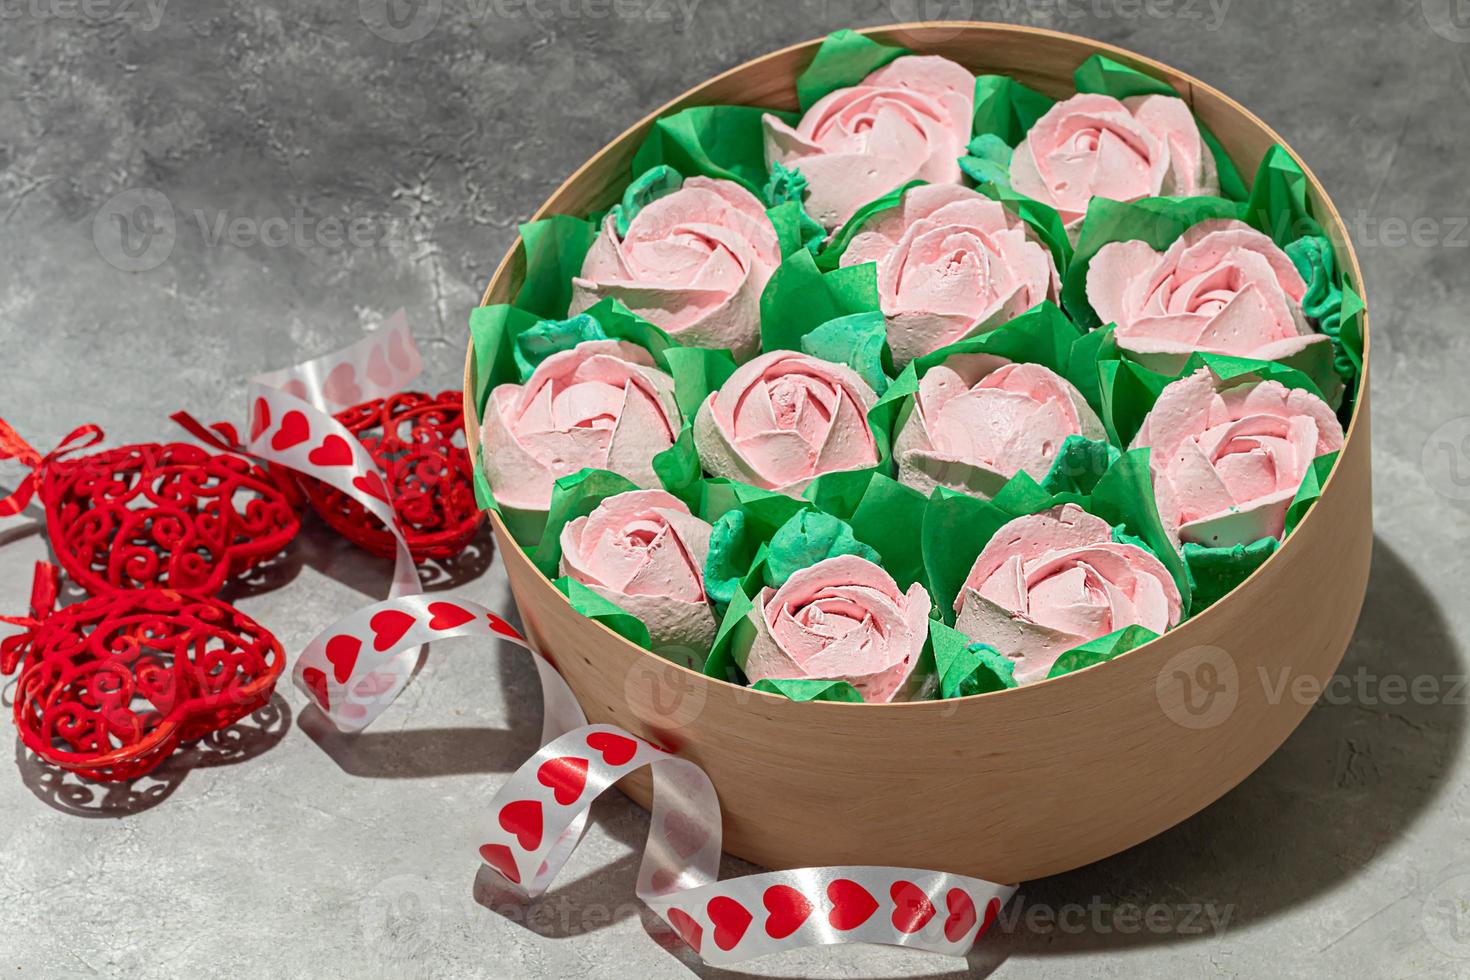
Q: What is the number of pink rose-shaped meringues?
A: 12